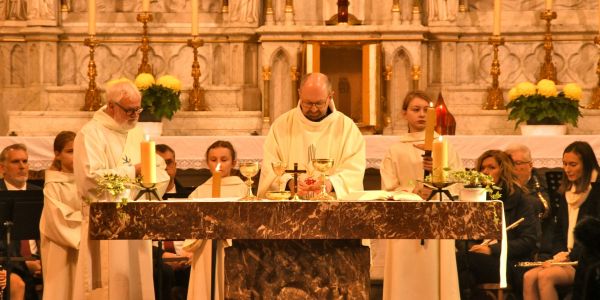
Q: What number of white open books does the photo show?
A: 1